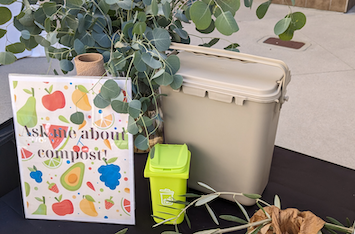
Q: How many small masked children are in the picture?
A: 0